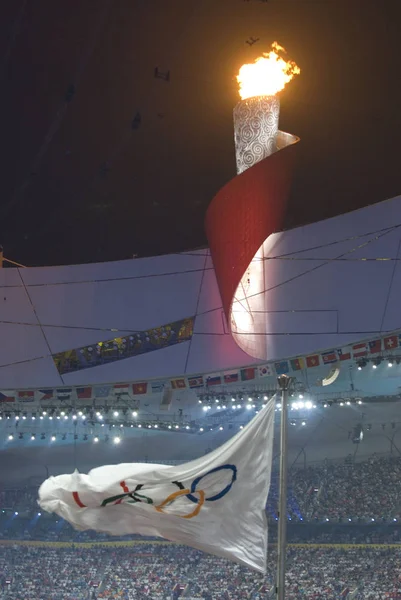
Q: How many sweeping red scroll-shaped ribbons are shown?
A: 1